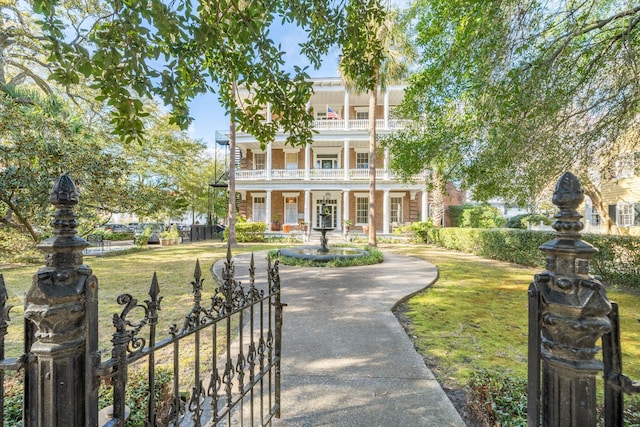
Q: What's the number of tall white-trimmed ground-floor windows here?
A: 4